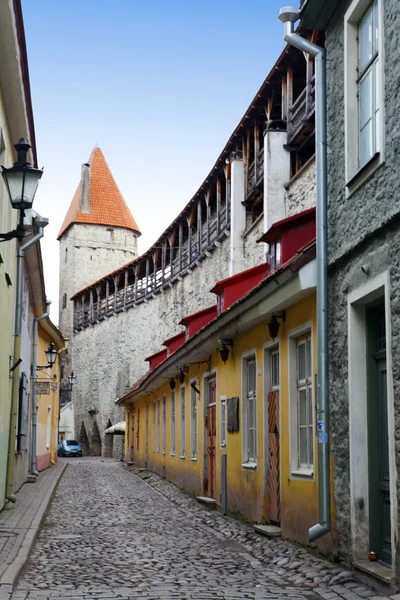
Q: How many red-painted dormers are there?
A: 5